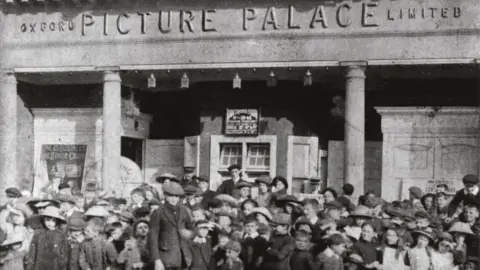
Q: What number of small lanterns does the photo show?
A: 5